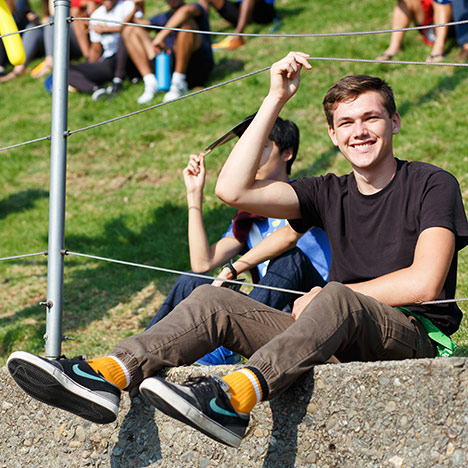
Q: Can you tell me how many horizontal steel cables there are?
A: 3